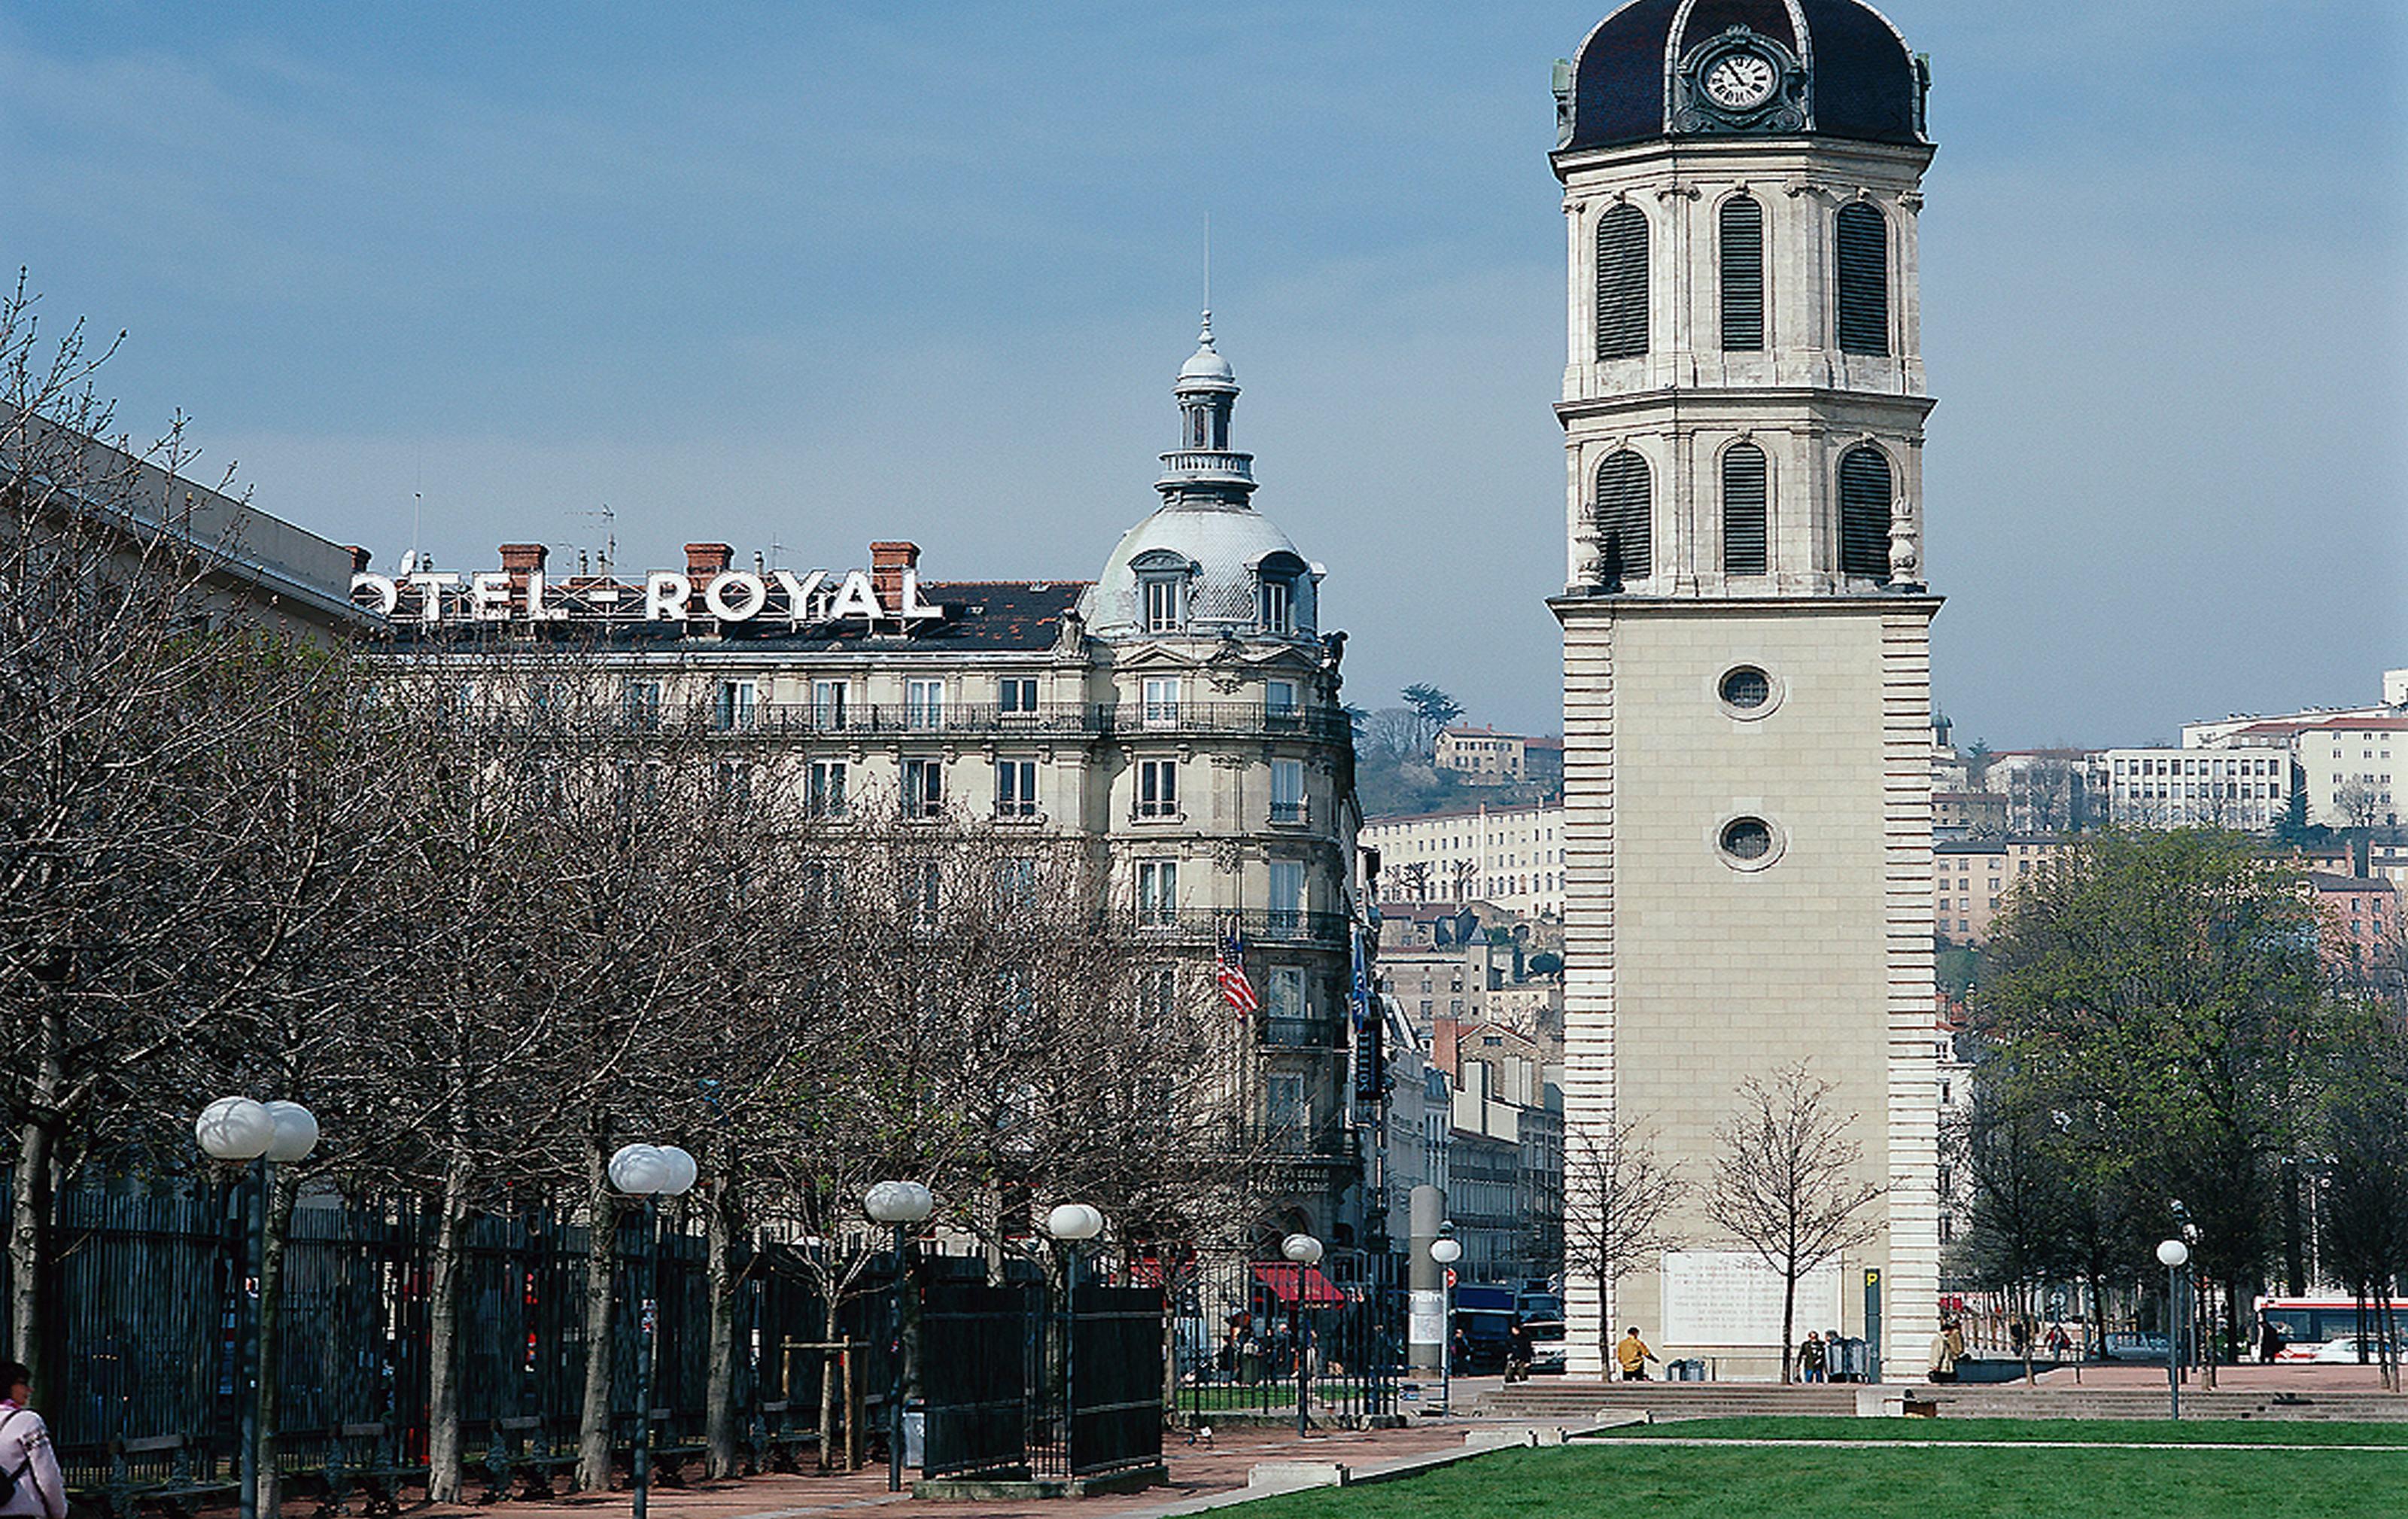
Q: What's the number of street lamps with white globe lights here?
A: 7